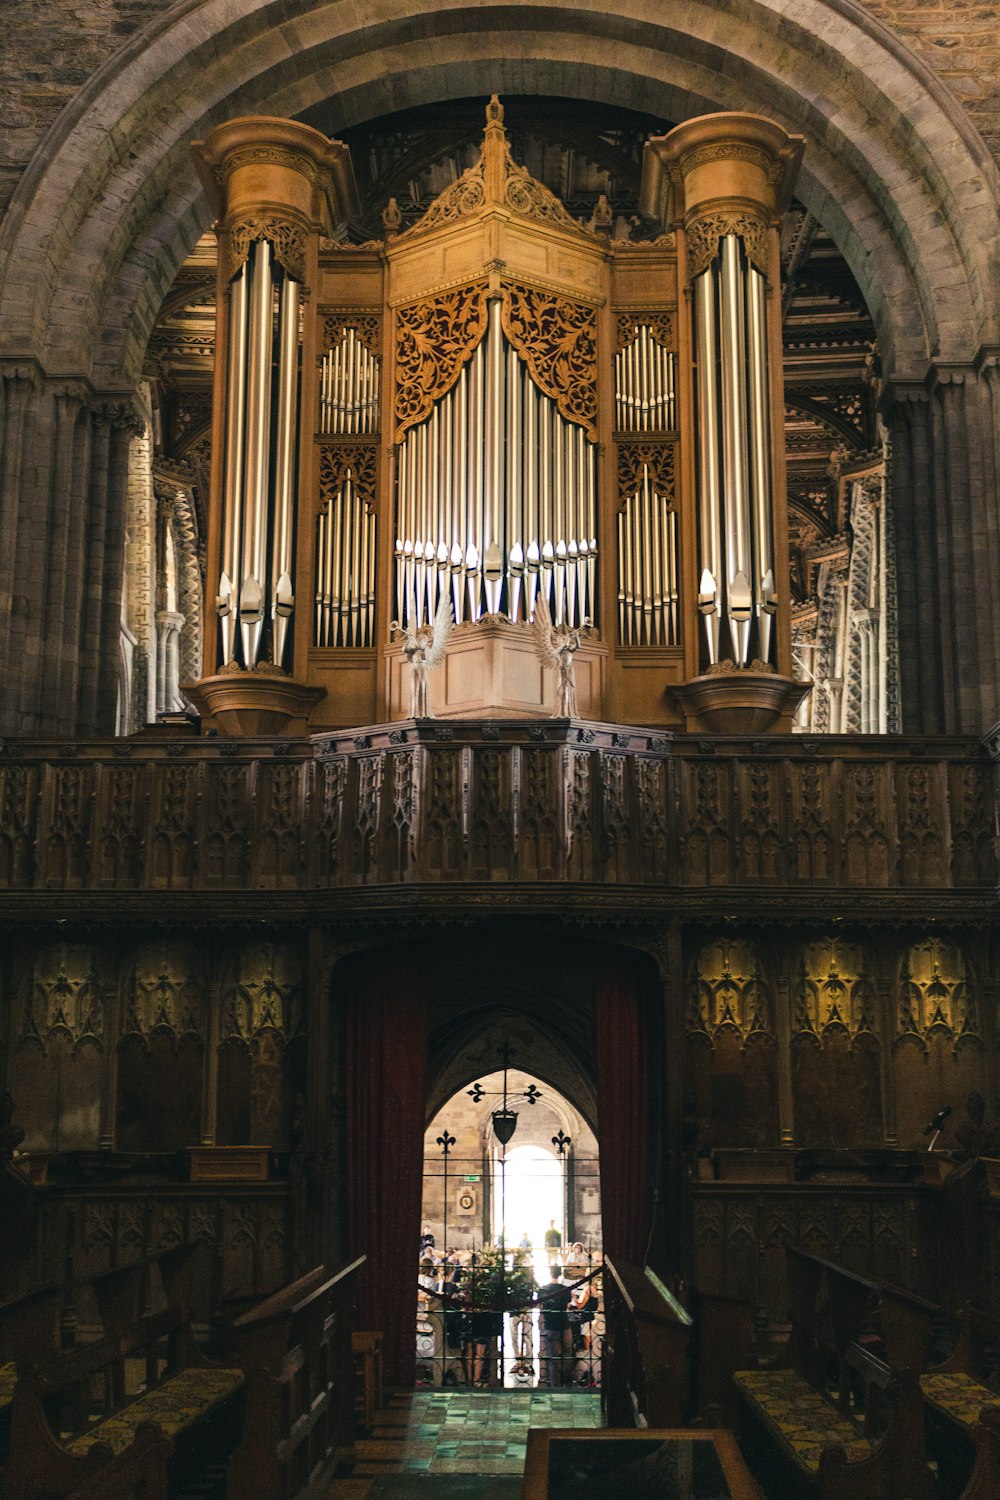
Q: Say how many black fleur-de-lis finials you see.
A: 5